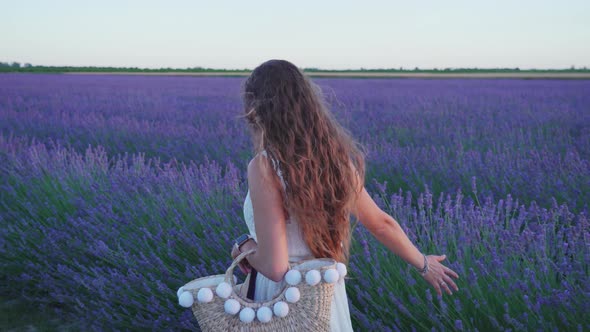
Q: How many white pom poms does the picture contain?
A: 13